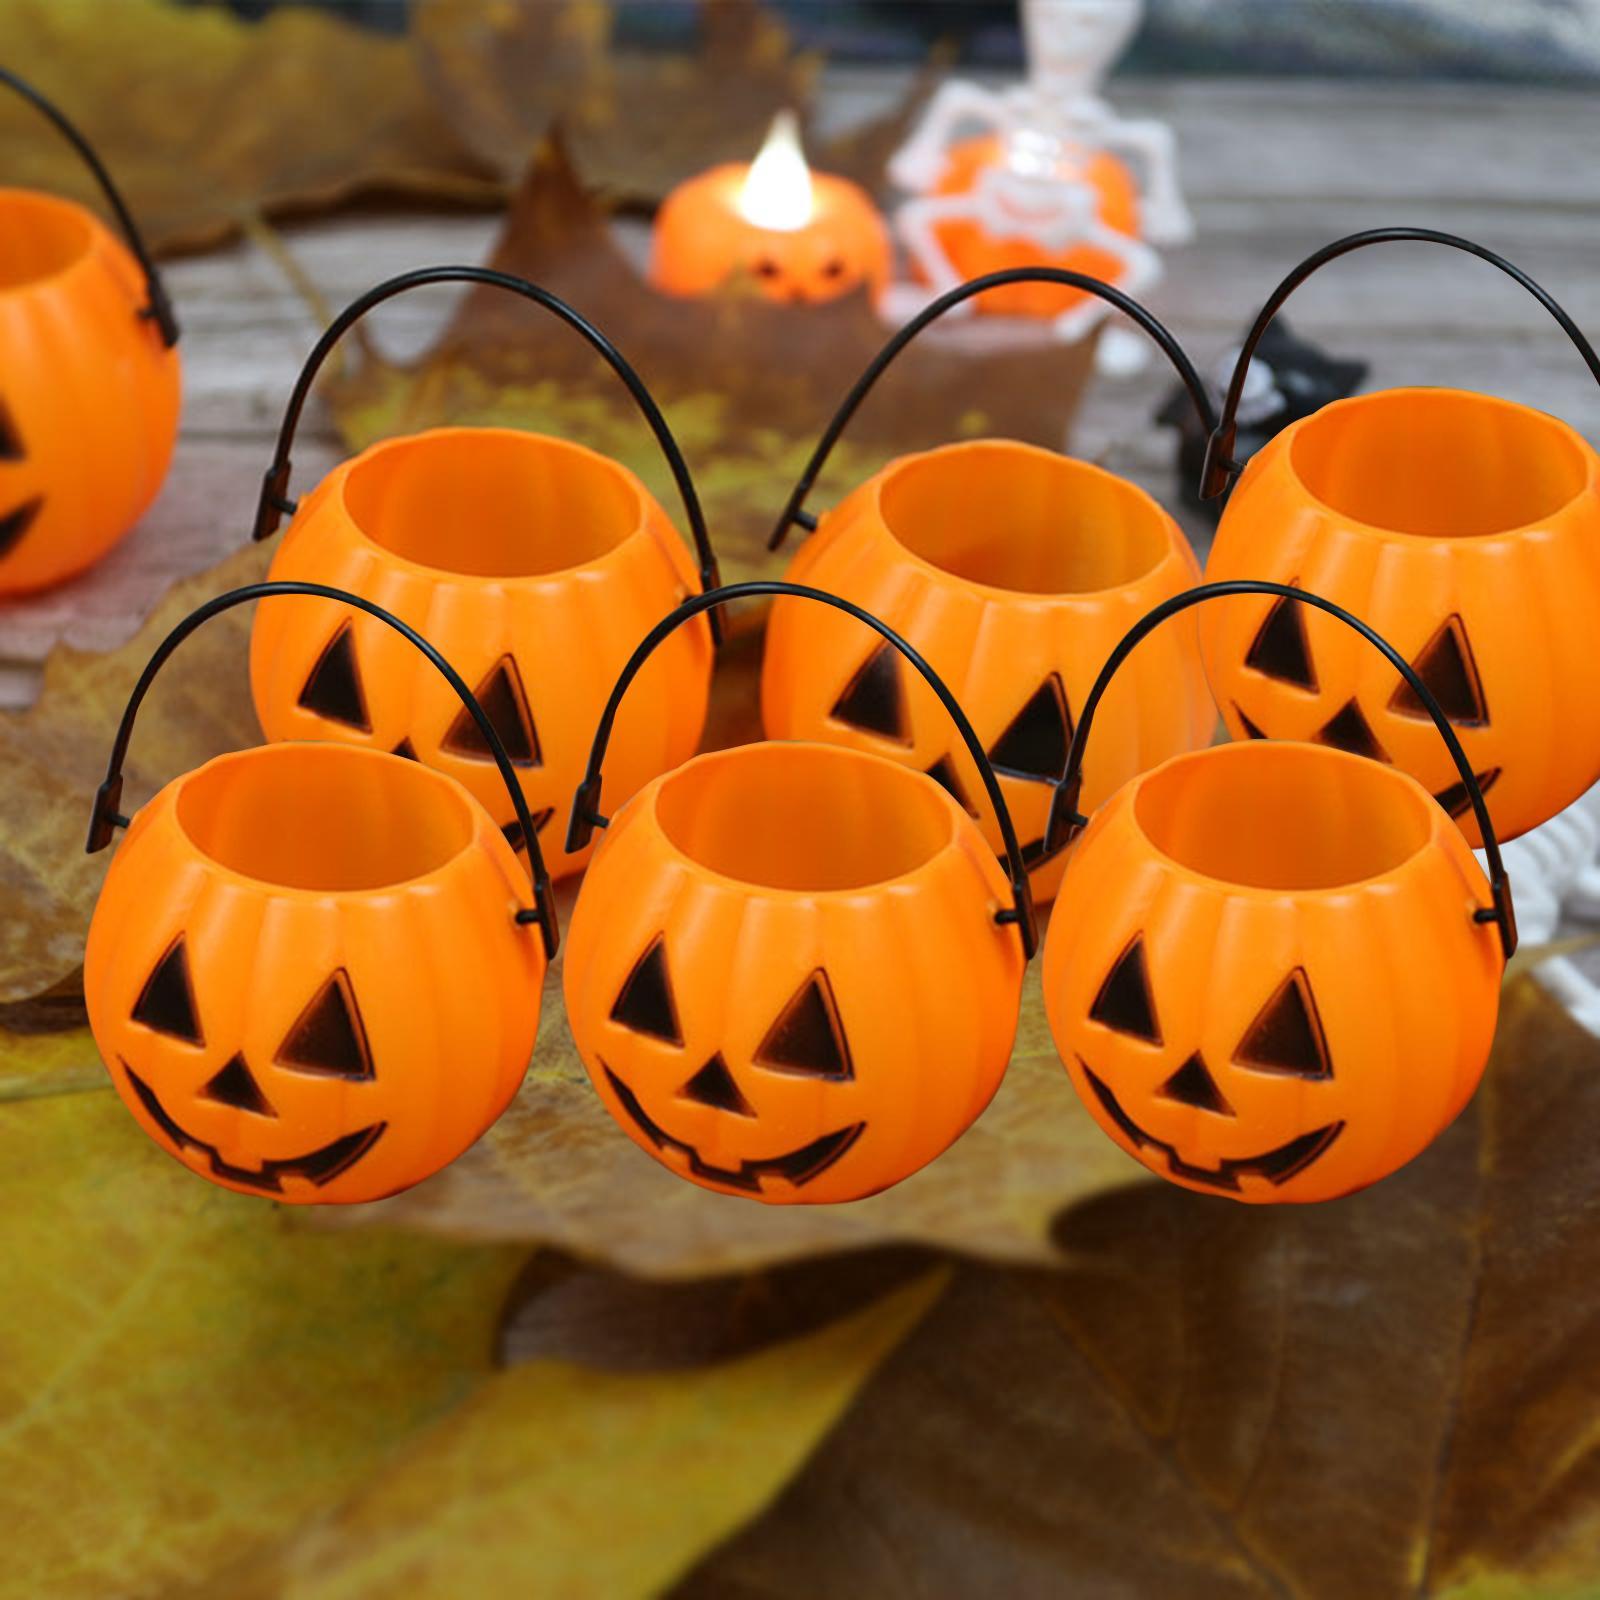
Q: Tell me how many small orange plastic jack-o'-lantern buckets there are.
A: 7